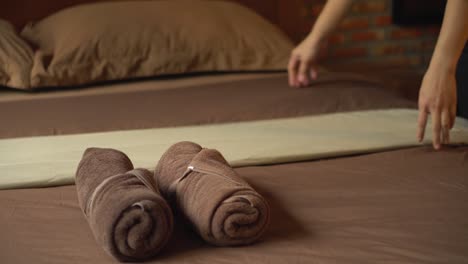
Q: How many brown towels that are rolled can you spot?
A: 2